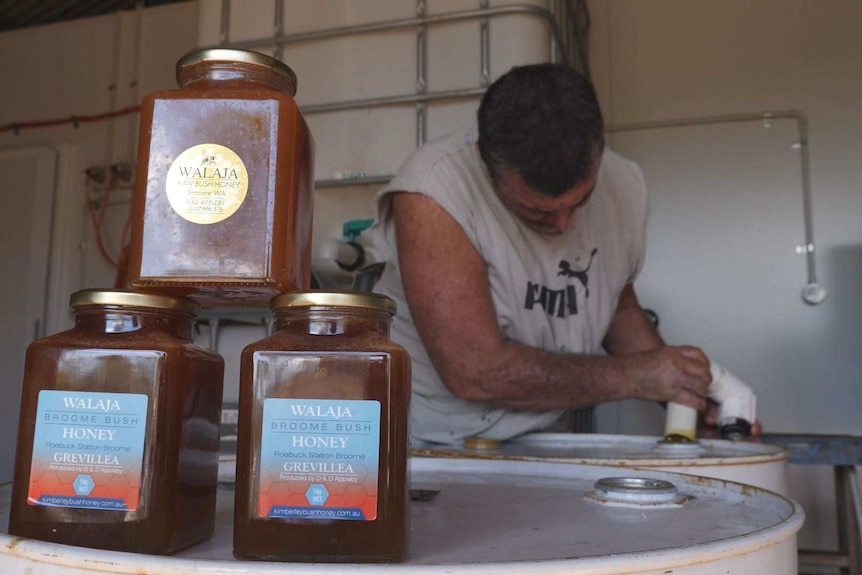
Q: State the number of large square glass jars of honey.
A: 3